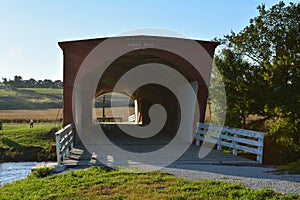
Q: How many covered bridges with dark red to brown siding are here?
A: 1